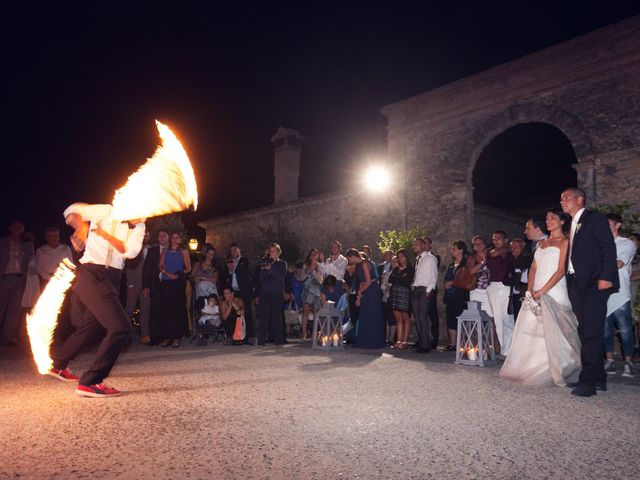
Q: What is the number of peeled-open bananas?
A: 0